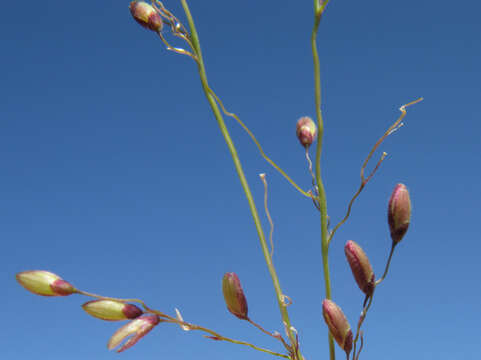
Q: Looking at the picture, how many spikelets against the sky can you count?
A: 9